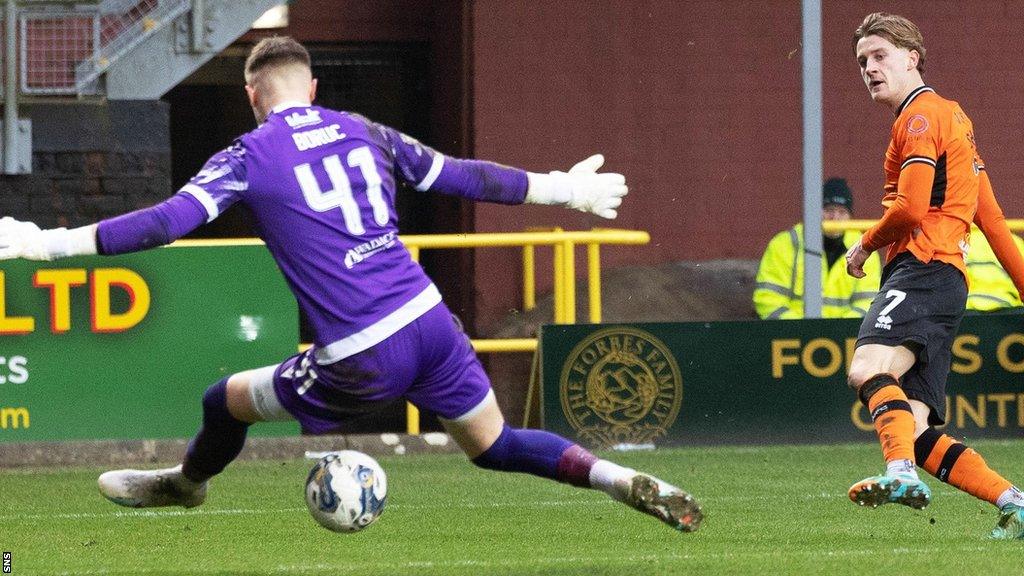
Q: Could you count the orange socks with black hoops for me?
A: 2